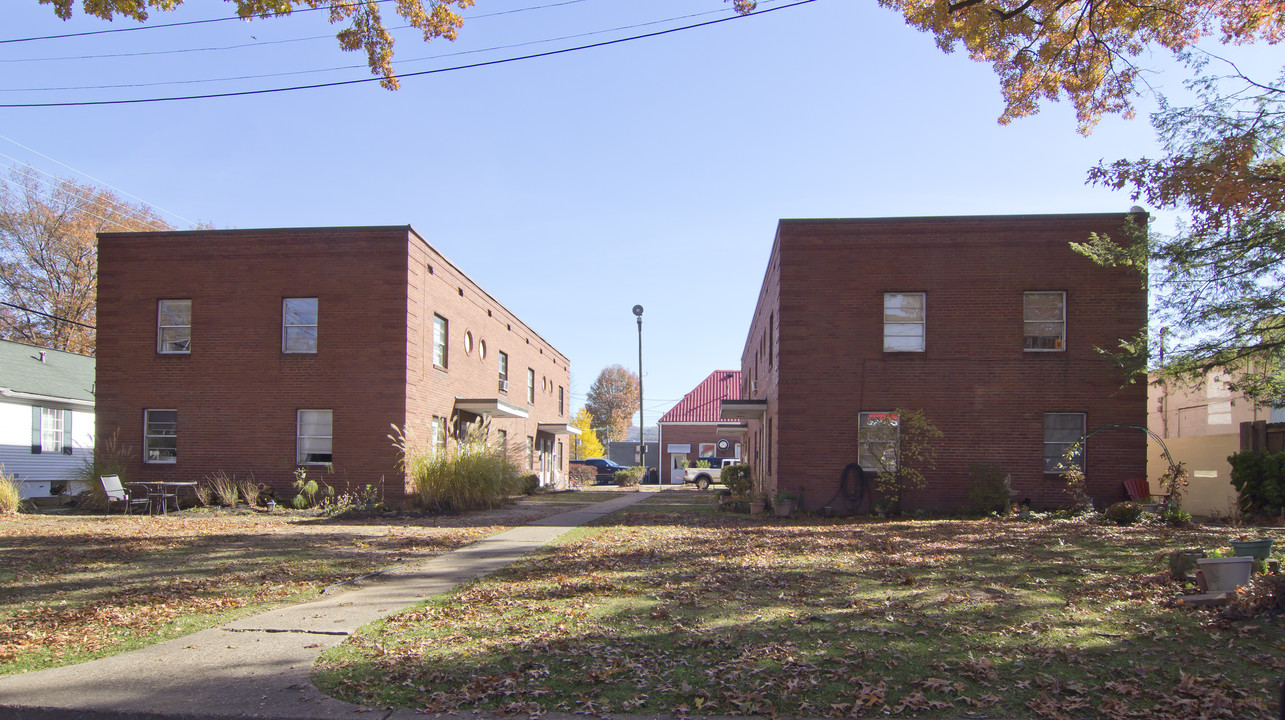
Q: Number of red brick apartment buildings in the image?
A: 2